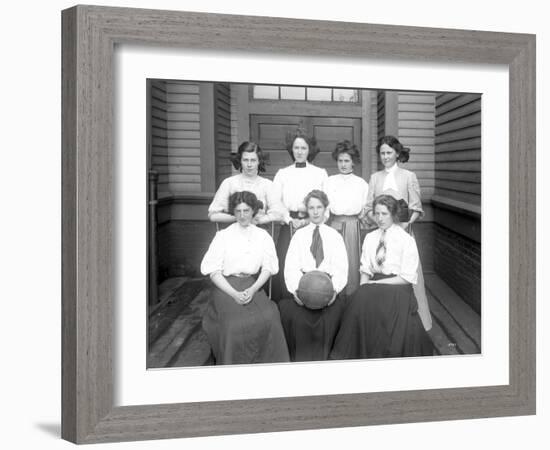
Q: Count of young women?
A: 7